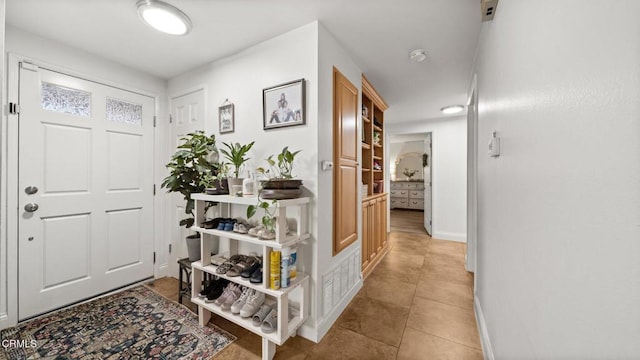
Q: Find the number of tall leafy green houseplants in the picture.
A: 1